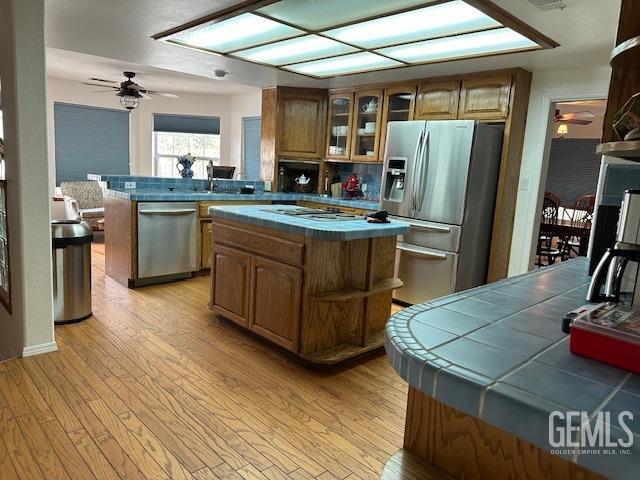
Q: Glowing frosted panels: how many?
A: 5